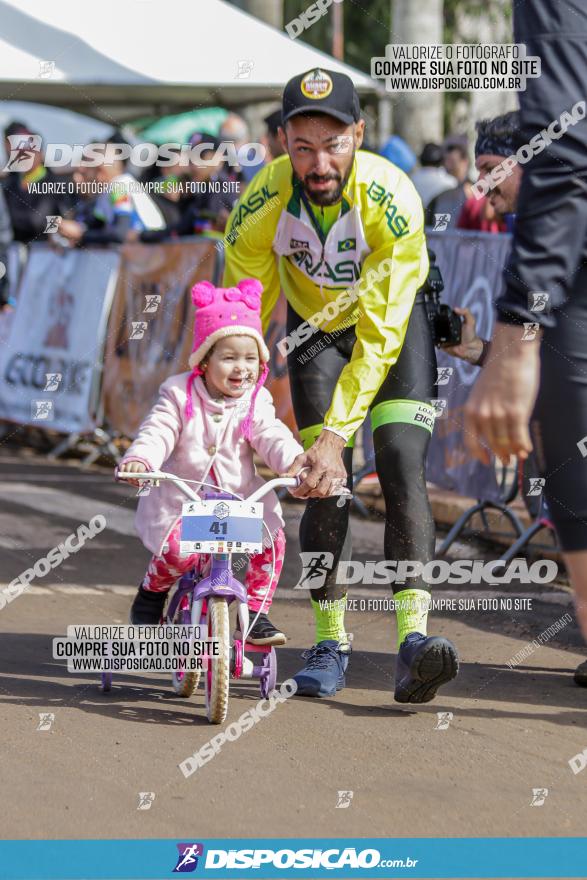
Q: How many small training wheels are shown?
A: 2